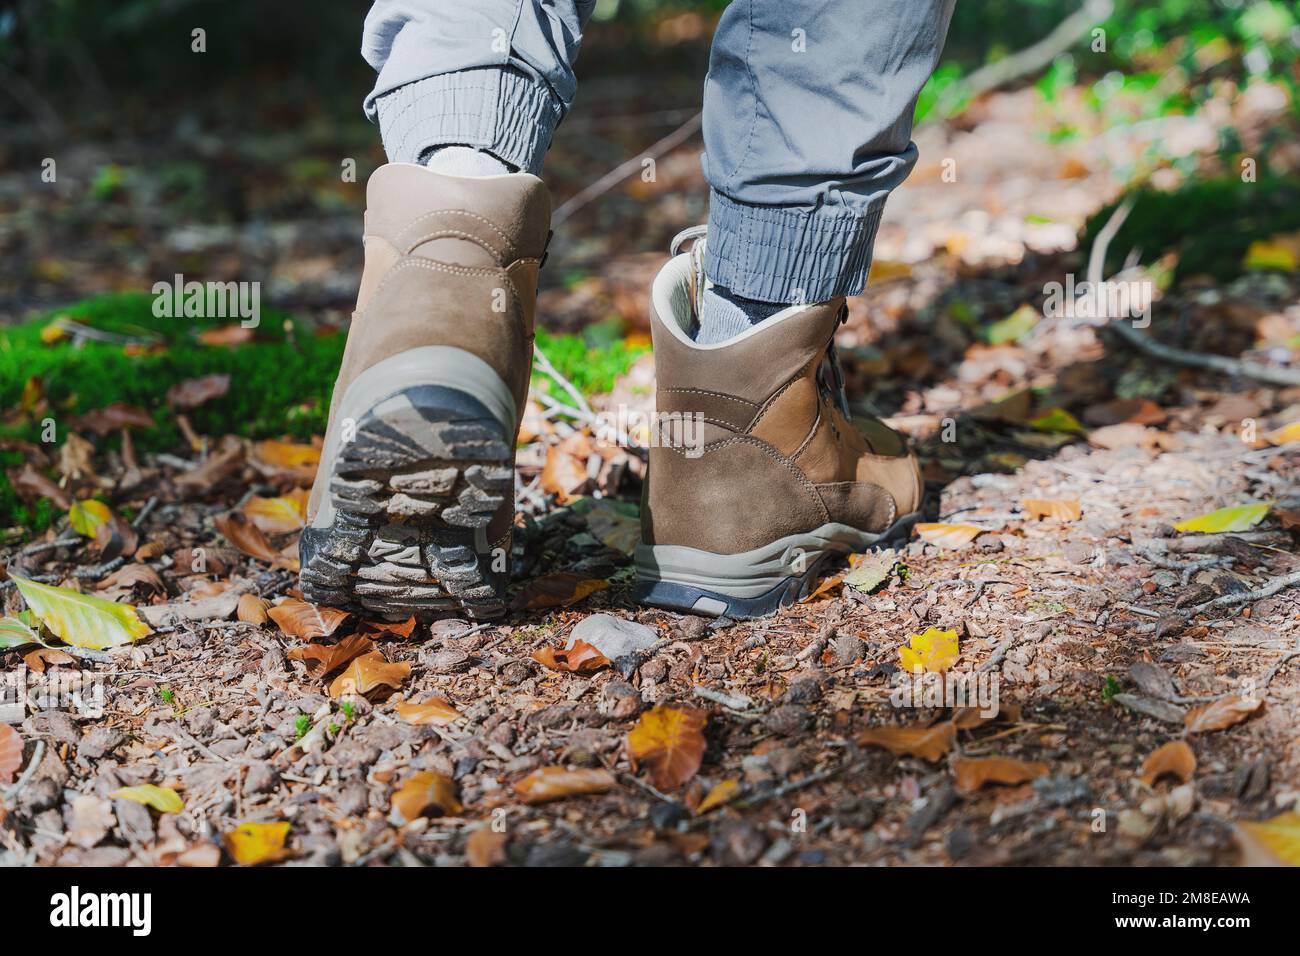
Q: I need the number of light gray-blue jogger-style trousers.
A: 1